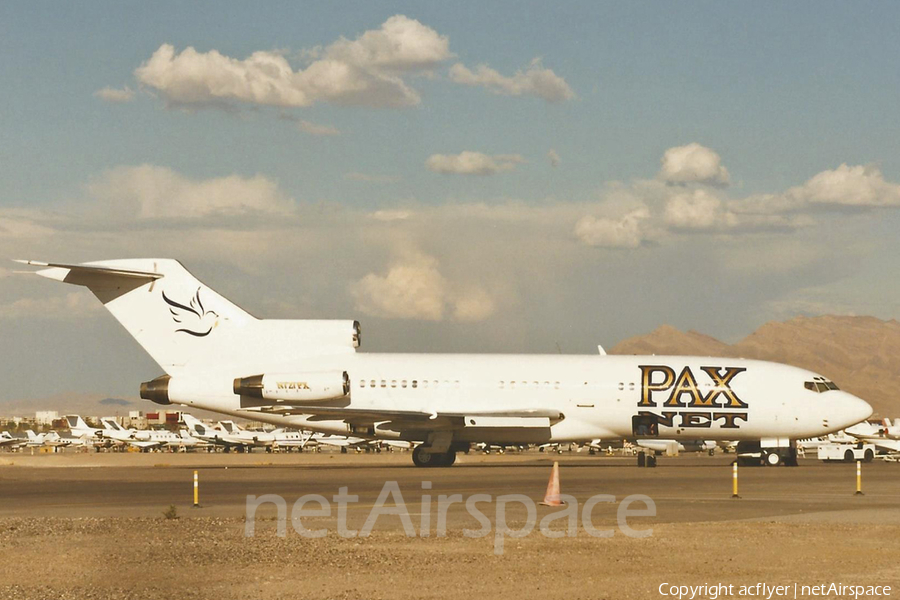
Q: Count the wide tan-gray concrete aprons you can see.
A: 1